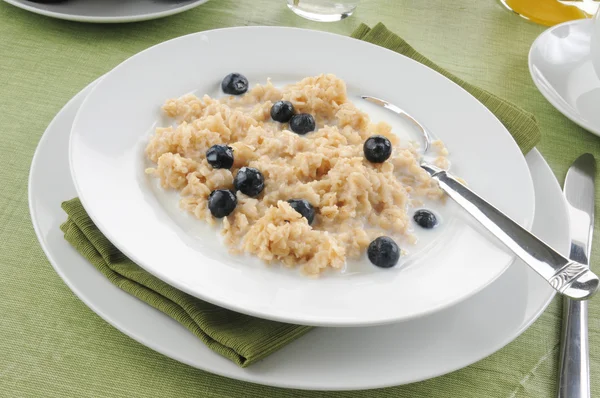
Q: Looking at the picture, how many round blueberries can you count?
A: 10